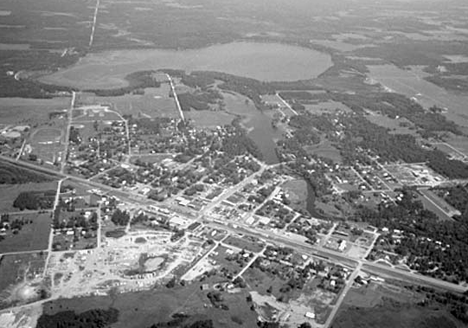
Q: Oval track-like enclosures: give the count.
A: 1